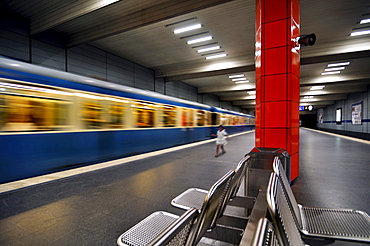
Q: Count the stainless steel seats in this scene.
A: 6